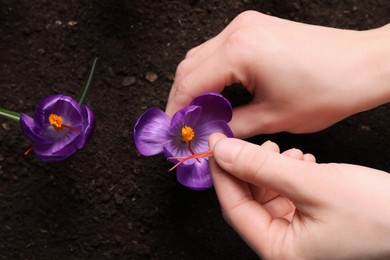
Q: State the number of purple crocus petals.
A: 12